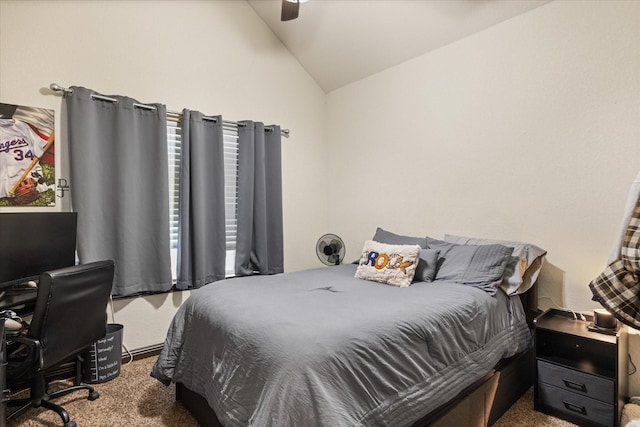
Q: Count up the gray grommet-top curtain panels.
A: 3